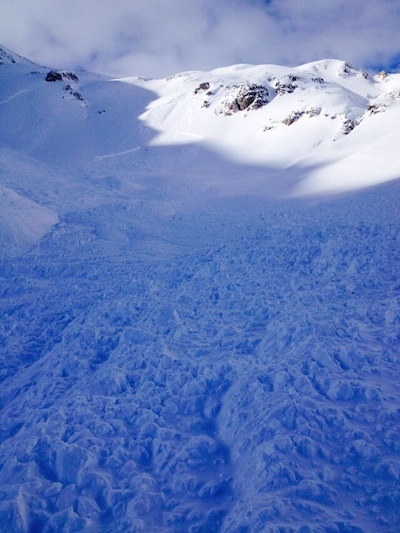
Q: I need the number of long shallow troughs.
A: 1